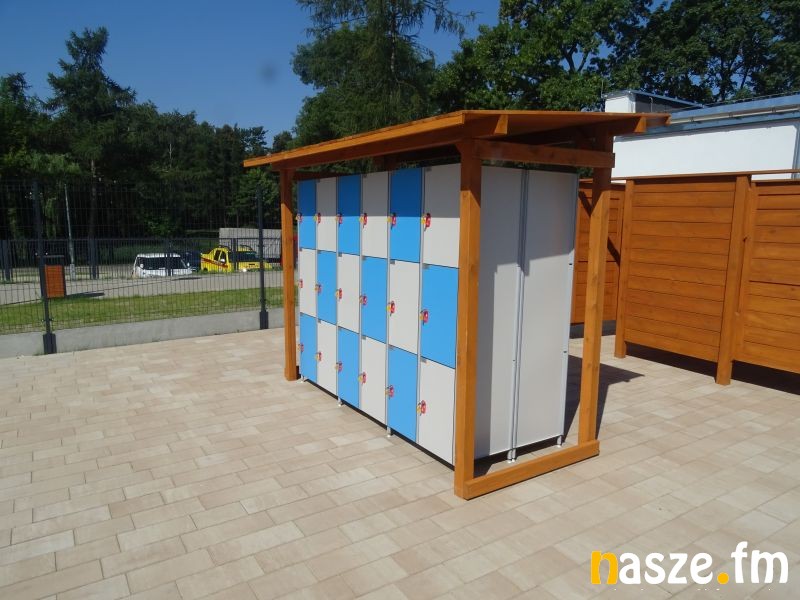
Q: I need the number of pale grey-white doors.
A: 9